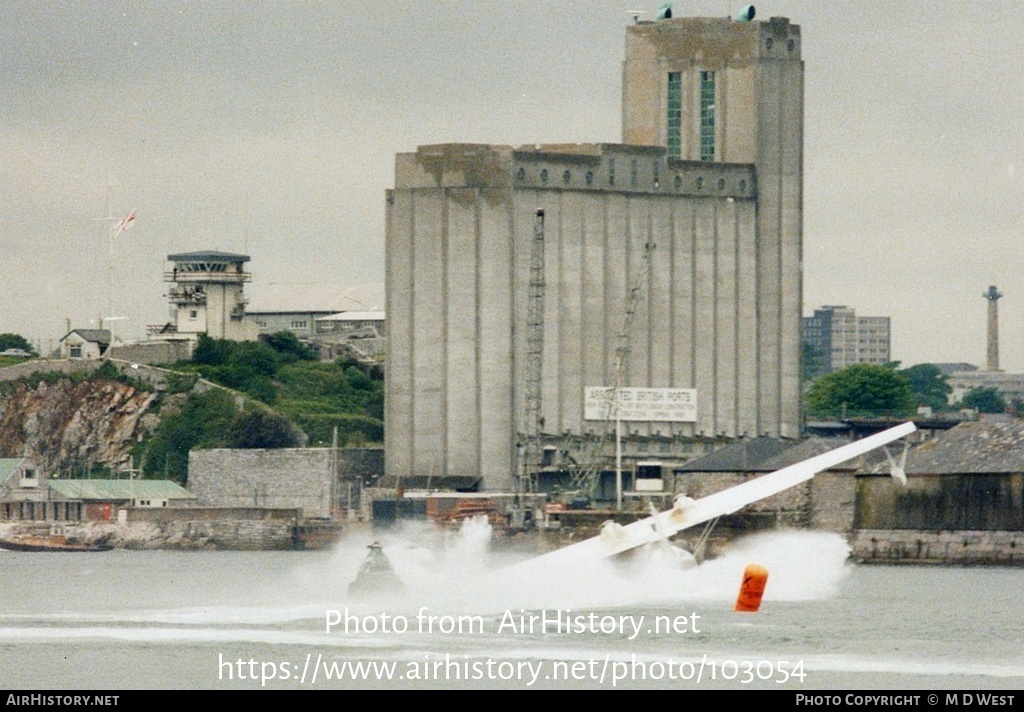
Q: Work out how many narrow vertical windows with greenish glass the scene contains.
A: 2